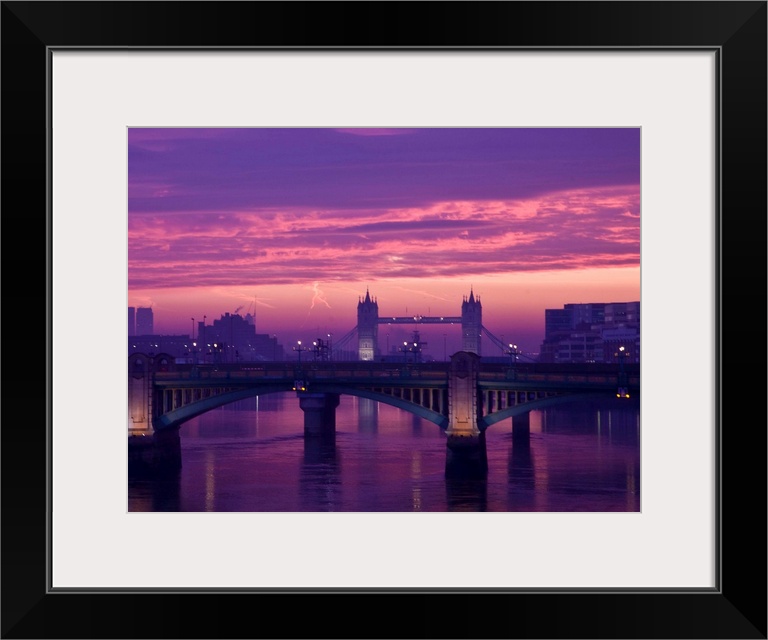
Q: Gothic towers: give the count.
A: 2